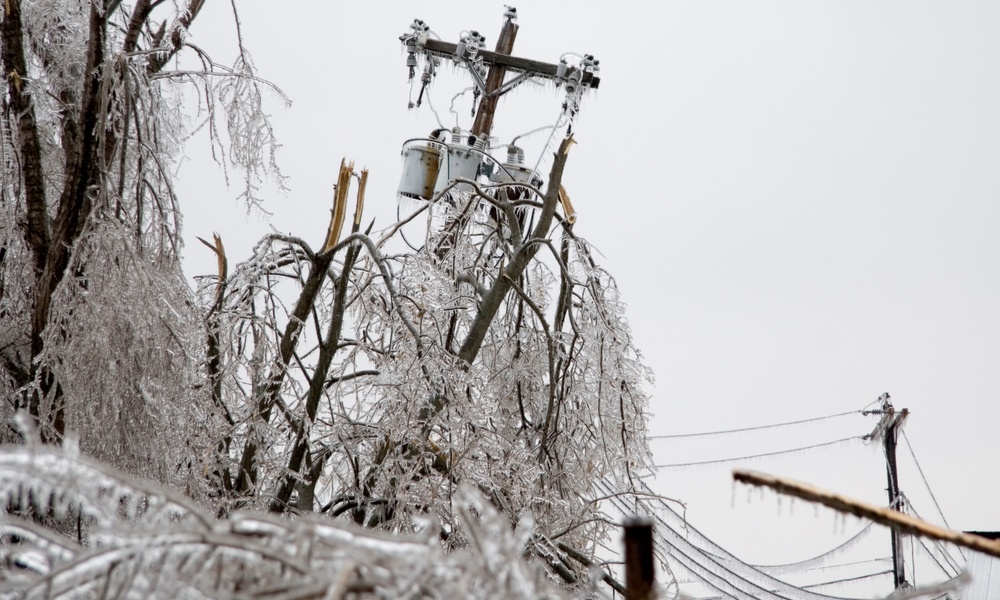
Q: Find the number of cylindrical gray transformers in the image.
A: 3